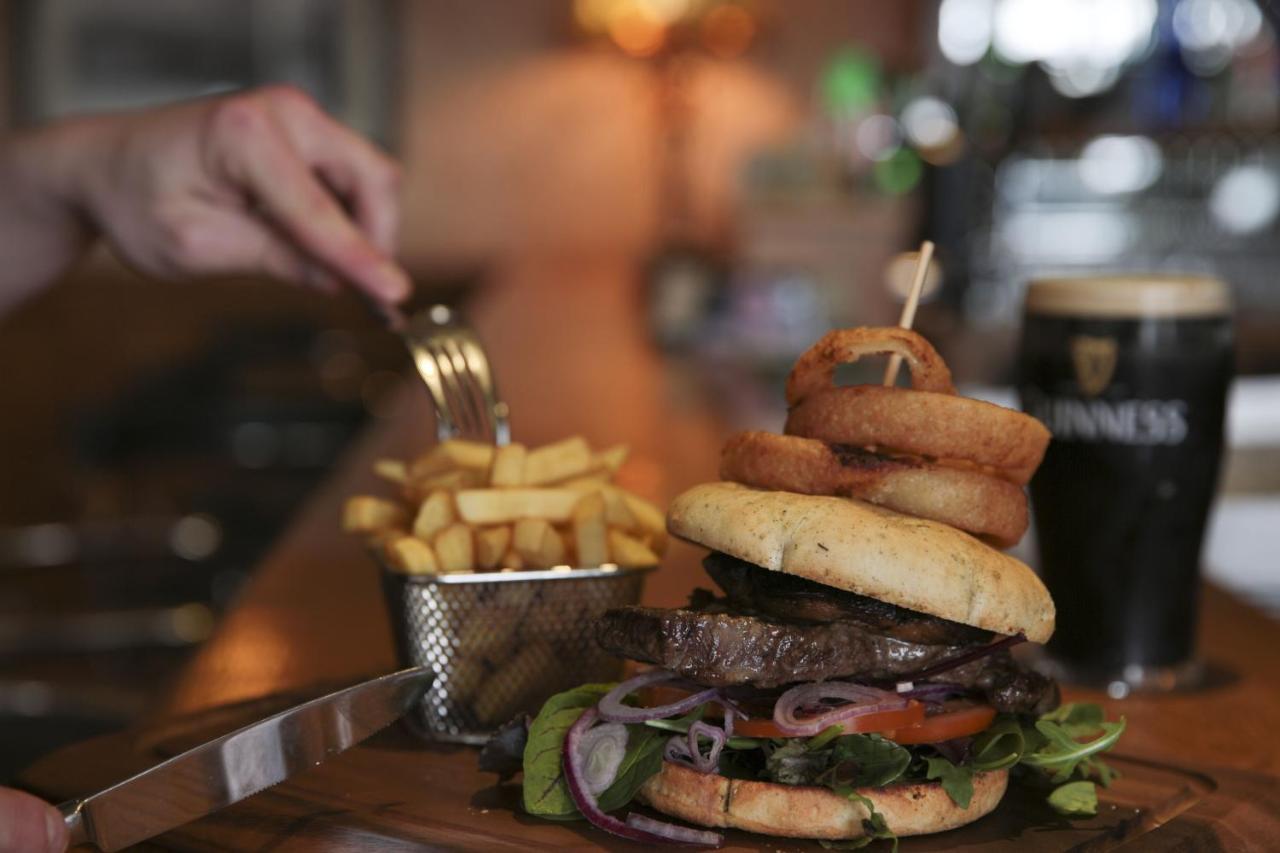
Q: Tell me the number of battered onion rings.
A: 3